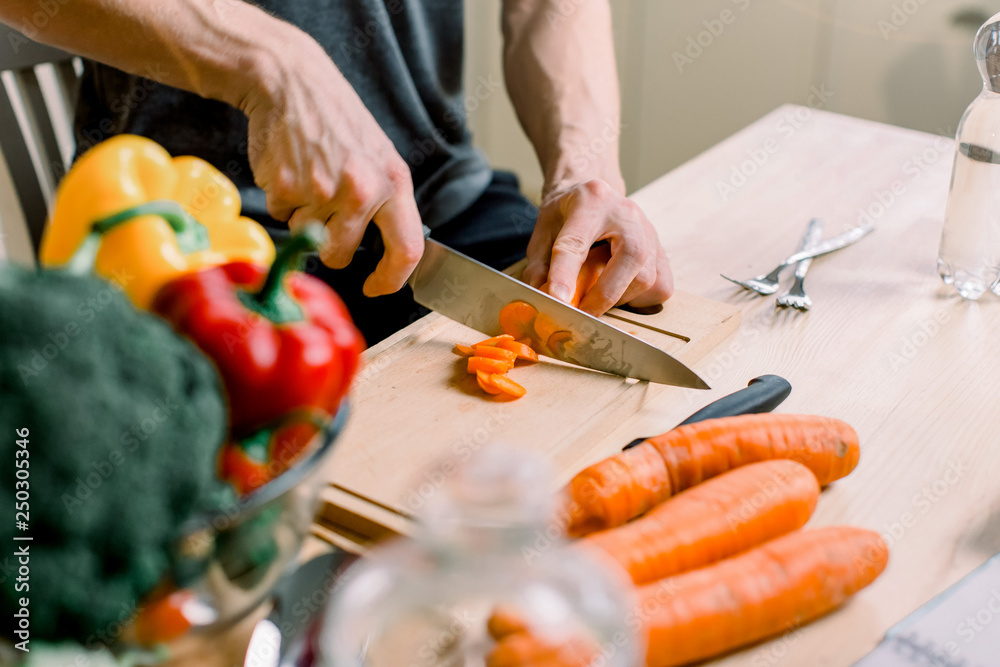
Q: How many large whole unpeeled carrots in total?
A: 3